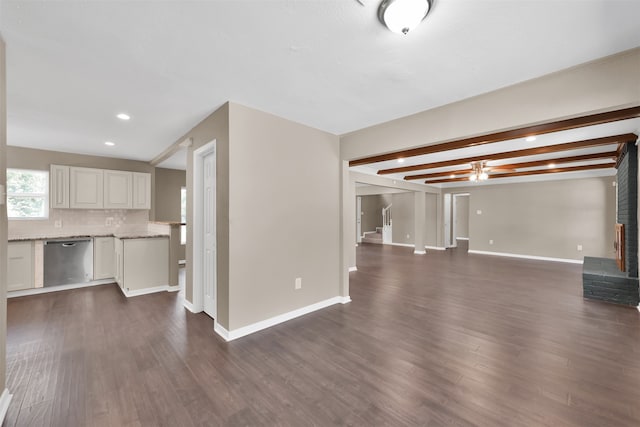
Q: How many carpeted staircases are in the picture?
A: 1